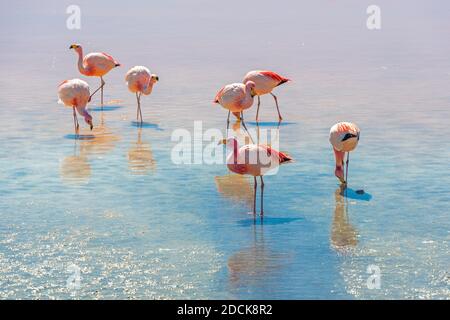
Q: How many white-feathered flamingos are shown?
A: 7